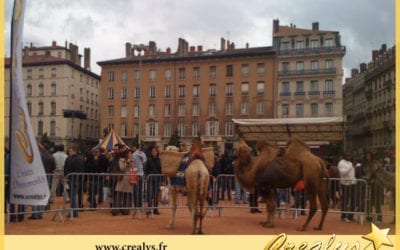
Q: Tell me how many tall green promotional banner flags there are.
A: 0